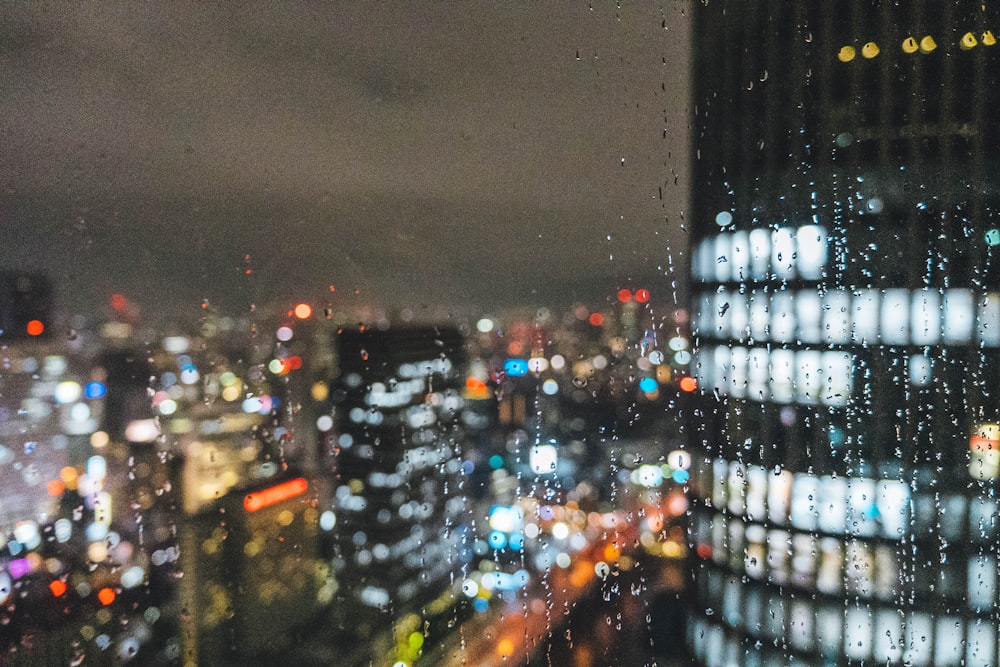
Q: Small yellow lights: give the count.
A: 6